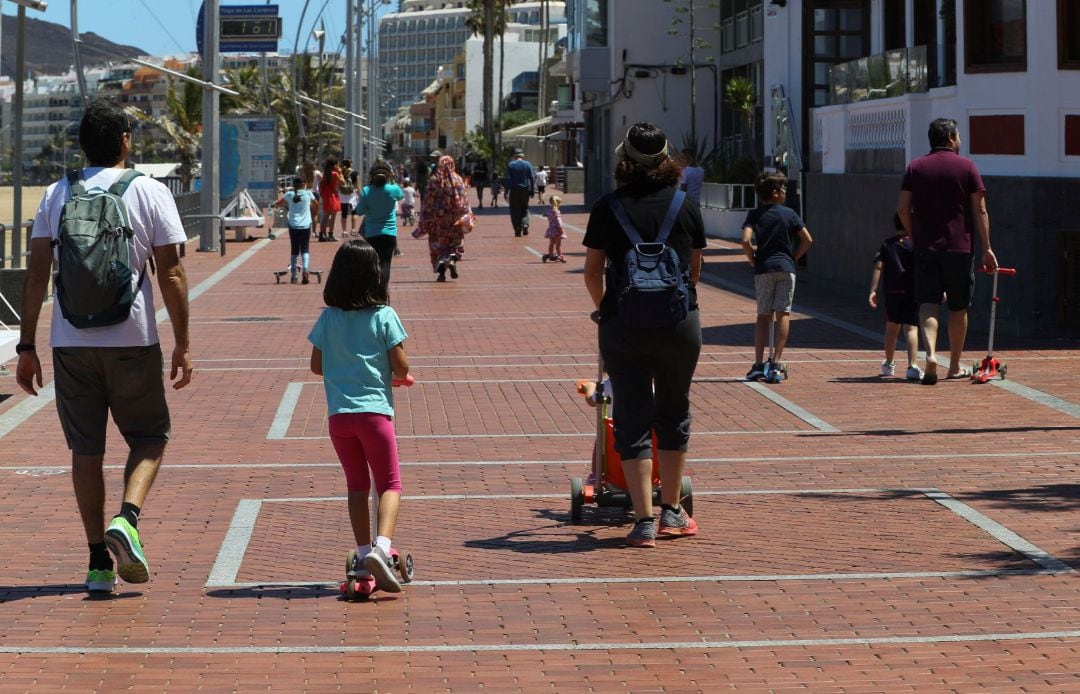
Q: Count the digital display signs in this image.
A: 1